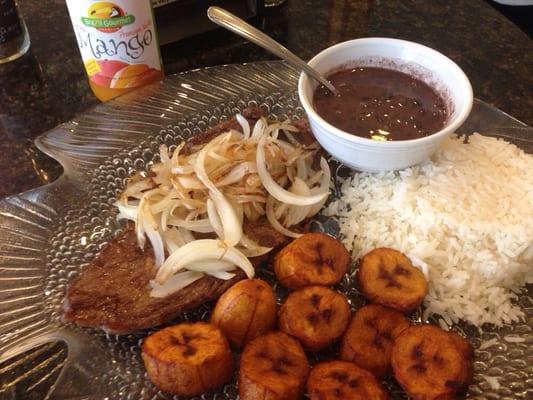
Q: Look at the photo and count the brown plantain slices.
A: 9